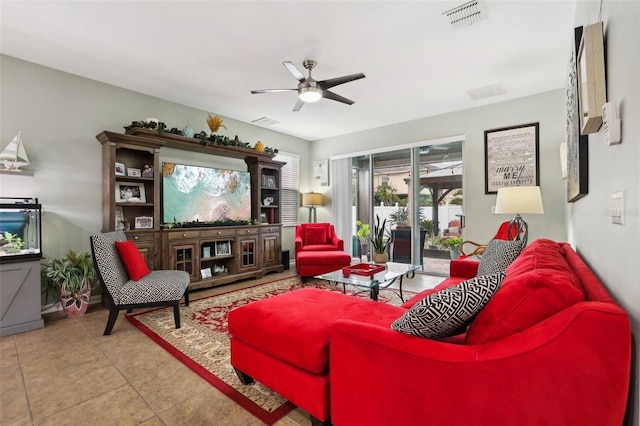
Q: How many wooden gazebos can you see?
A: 1